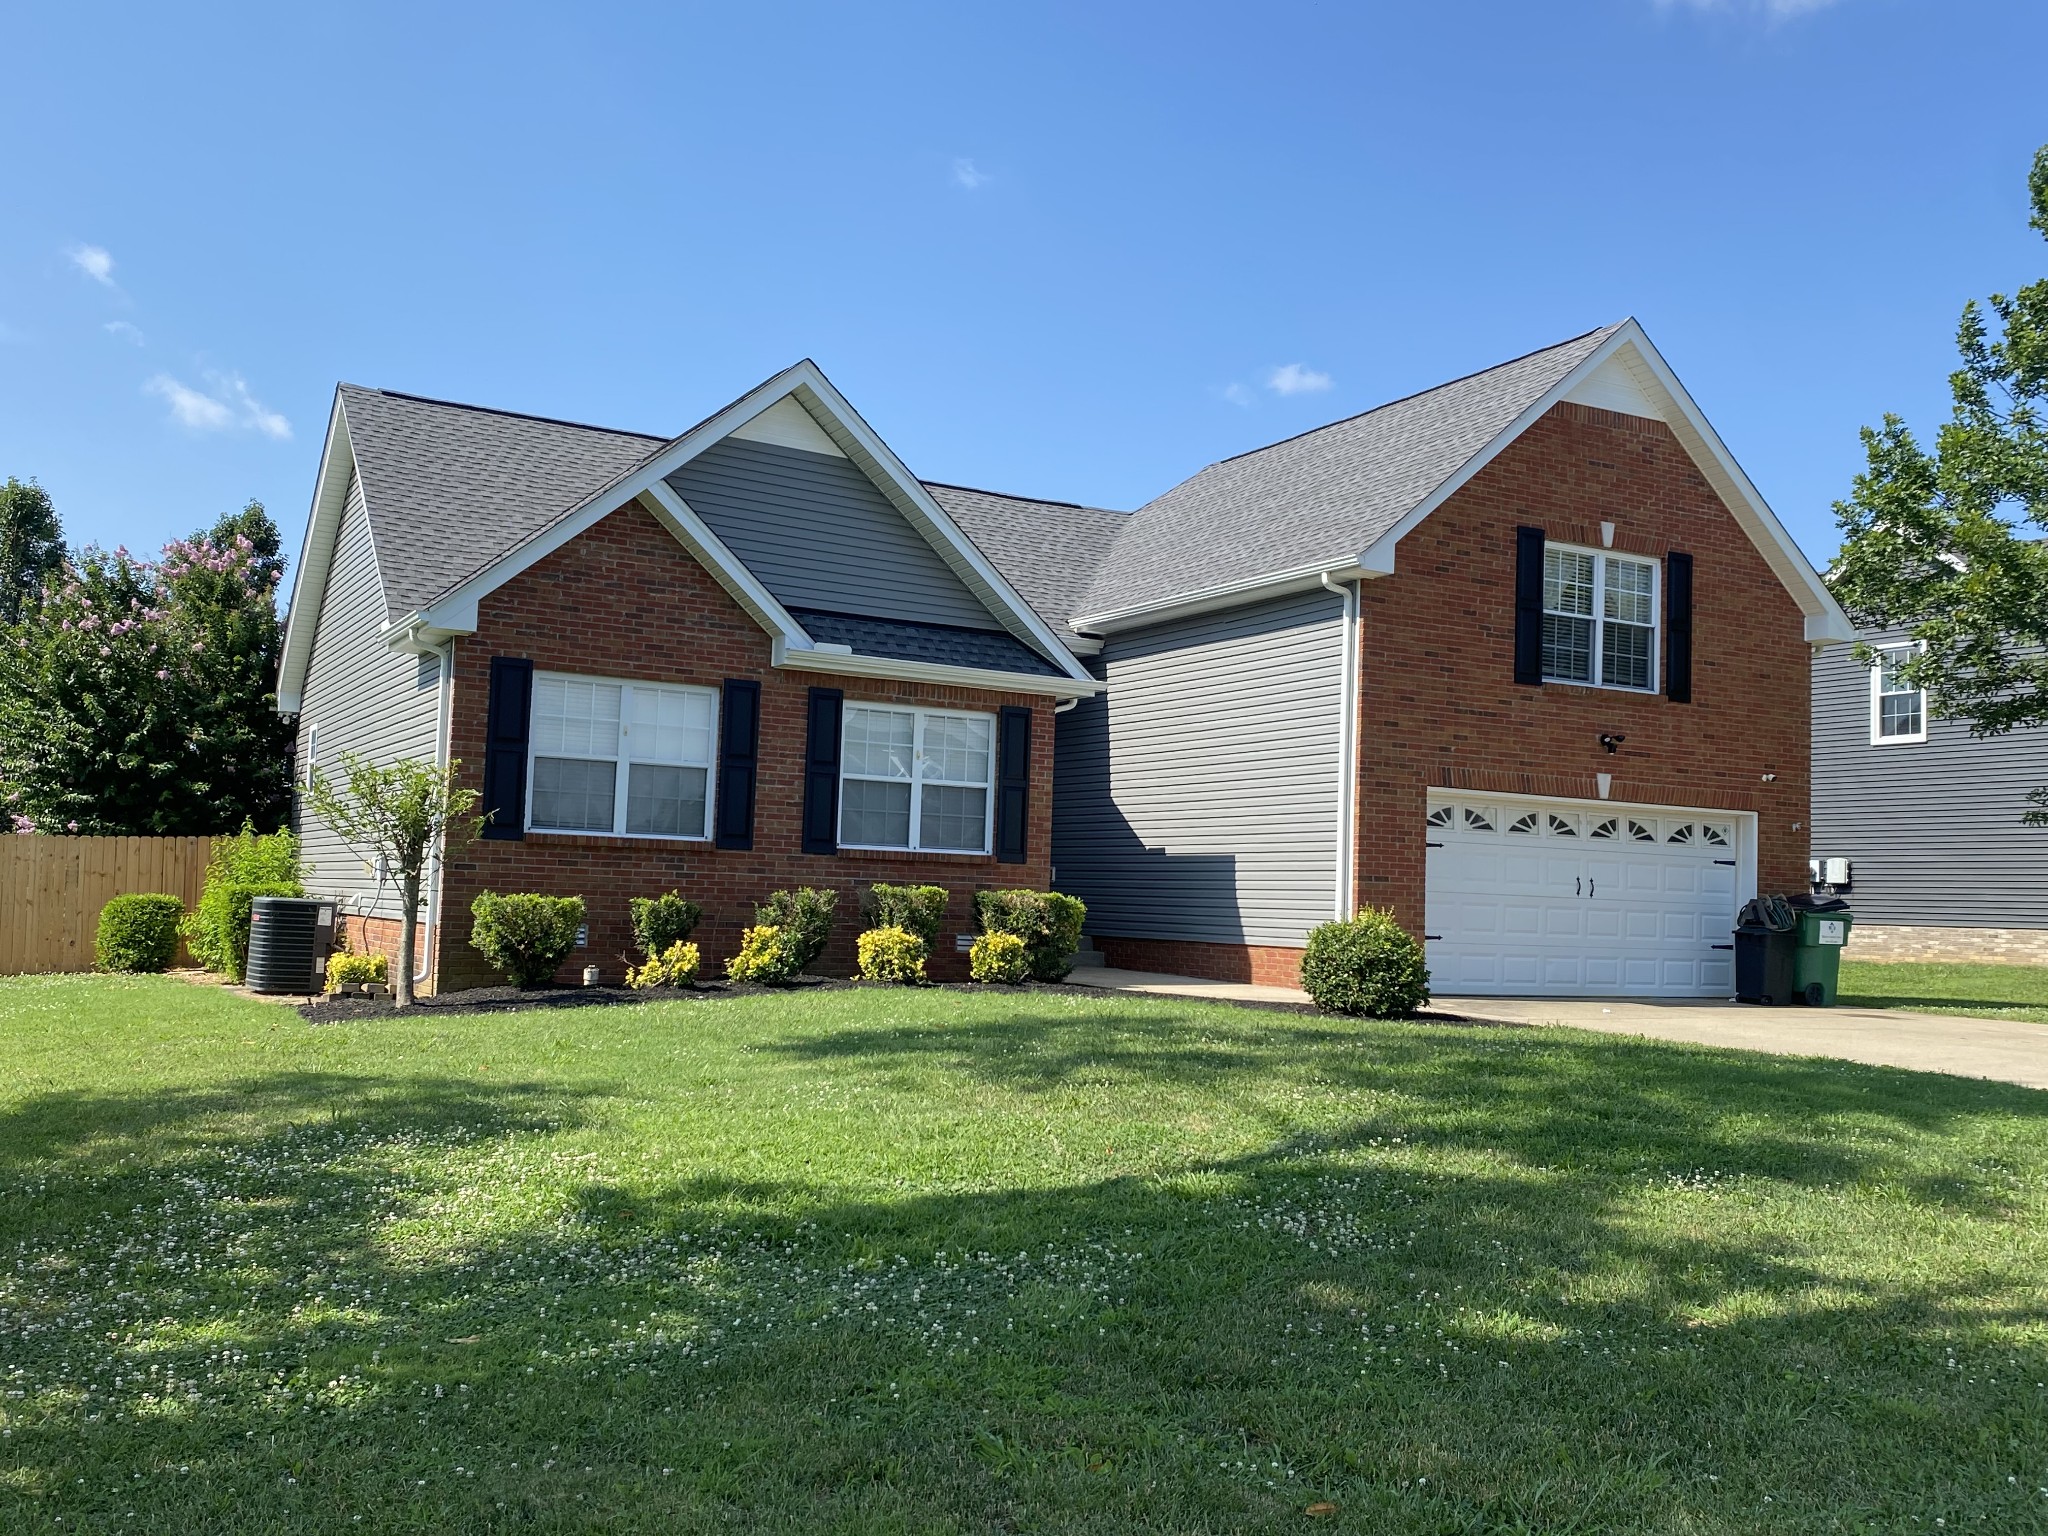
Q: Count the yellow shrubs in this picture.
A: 5